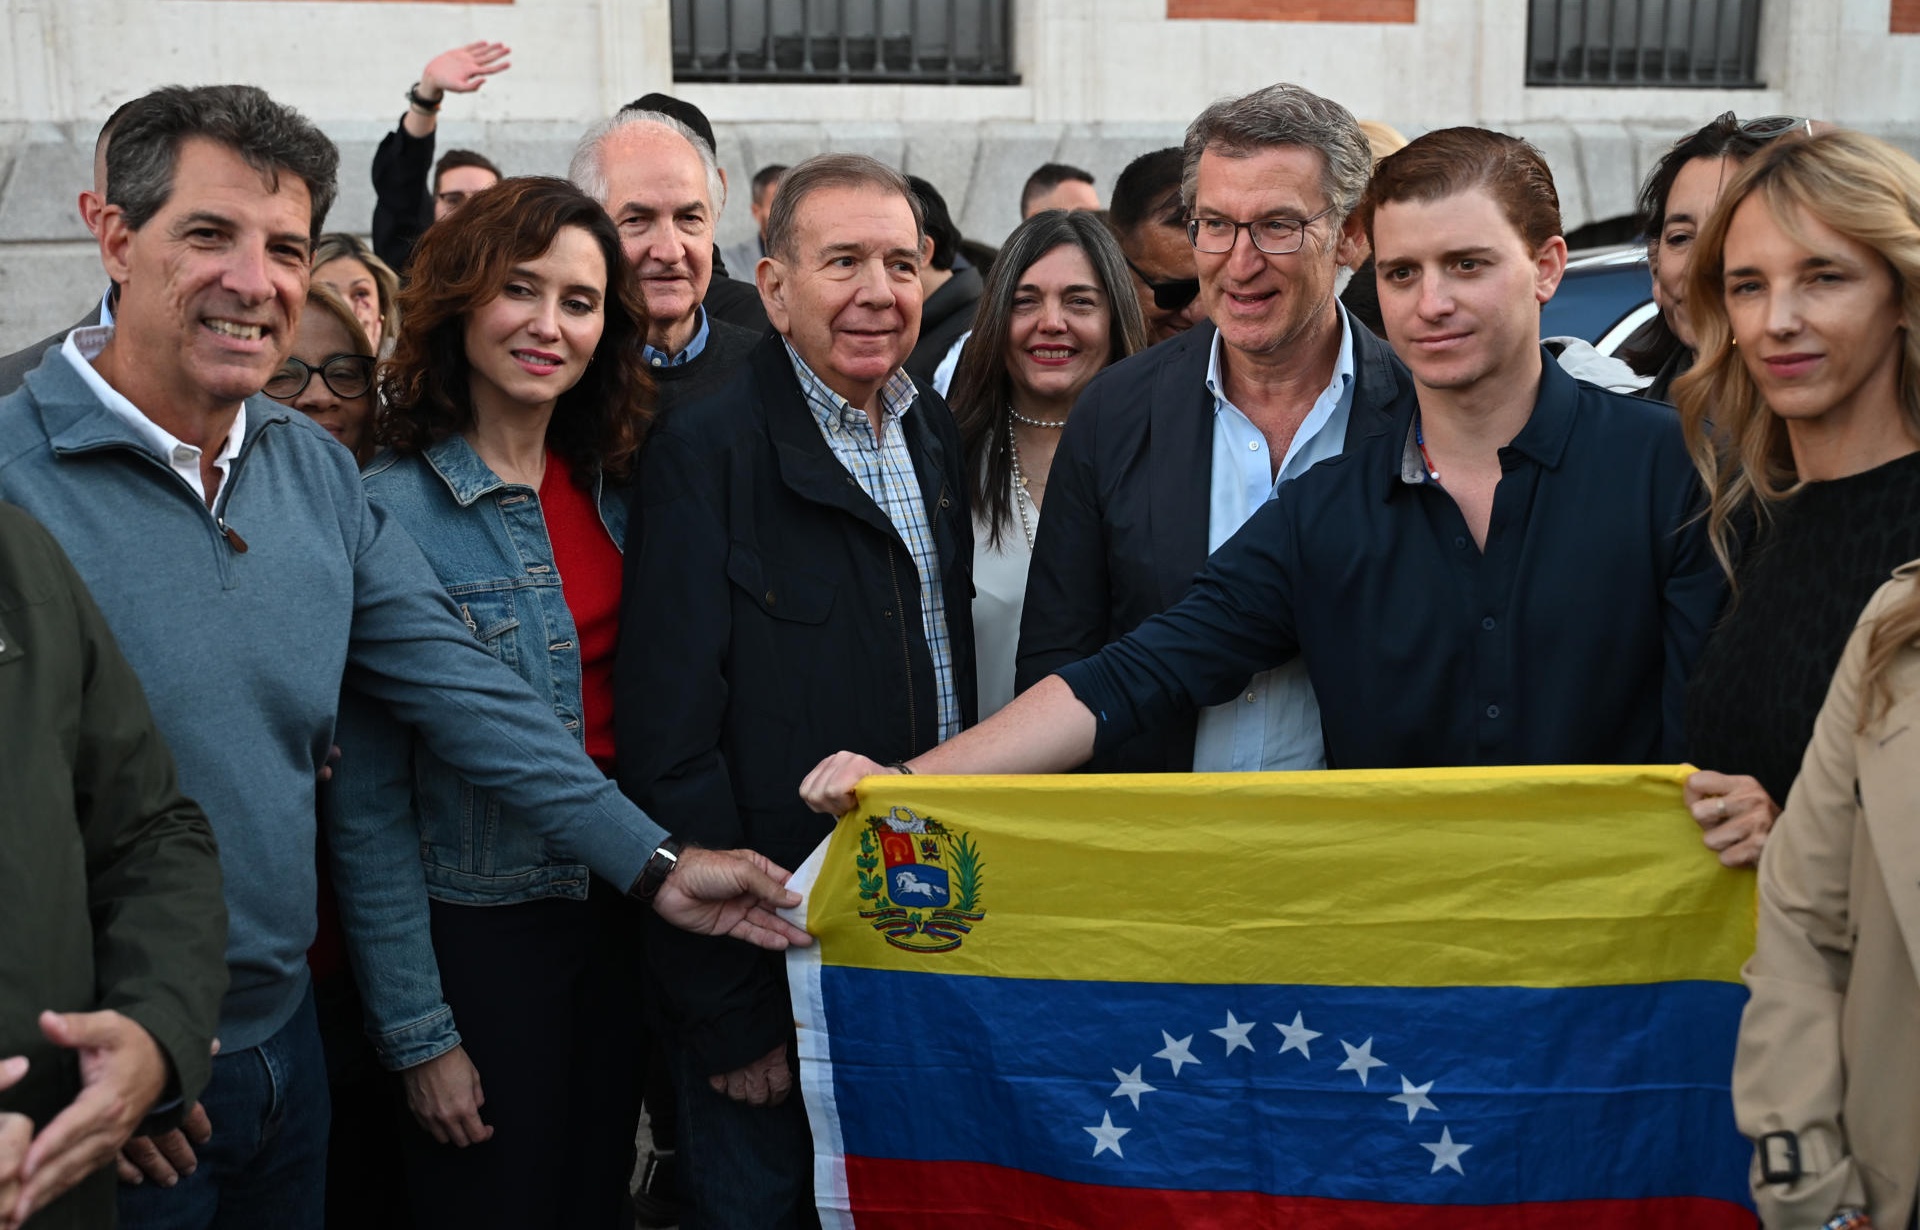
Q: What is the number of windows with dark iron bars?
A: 2